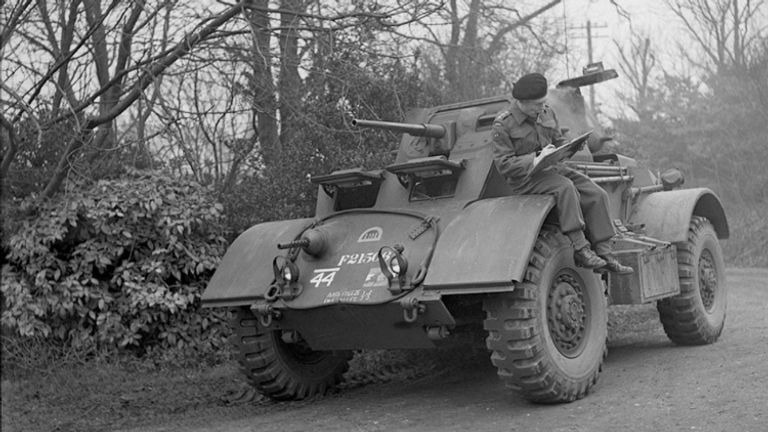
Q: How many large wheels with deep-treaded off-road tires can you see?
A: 3